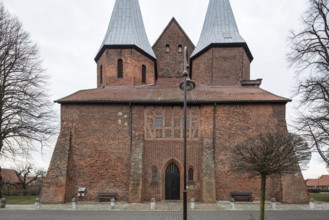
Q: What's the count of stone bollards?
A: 9